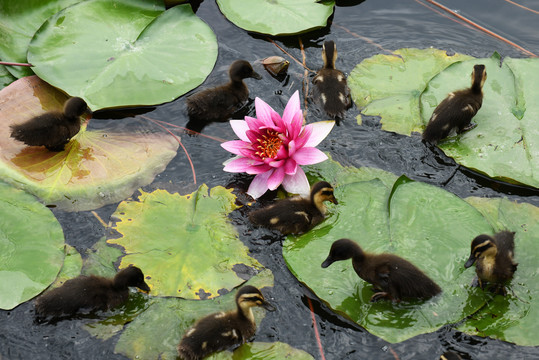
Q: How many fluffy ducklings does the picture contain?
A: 9